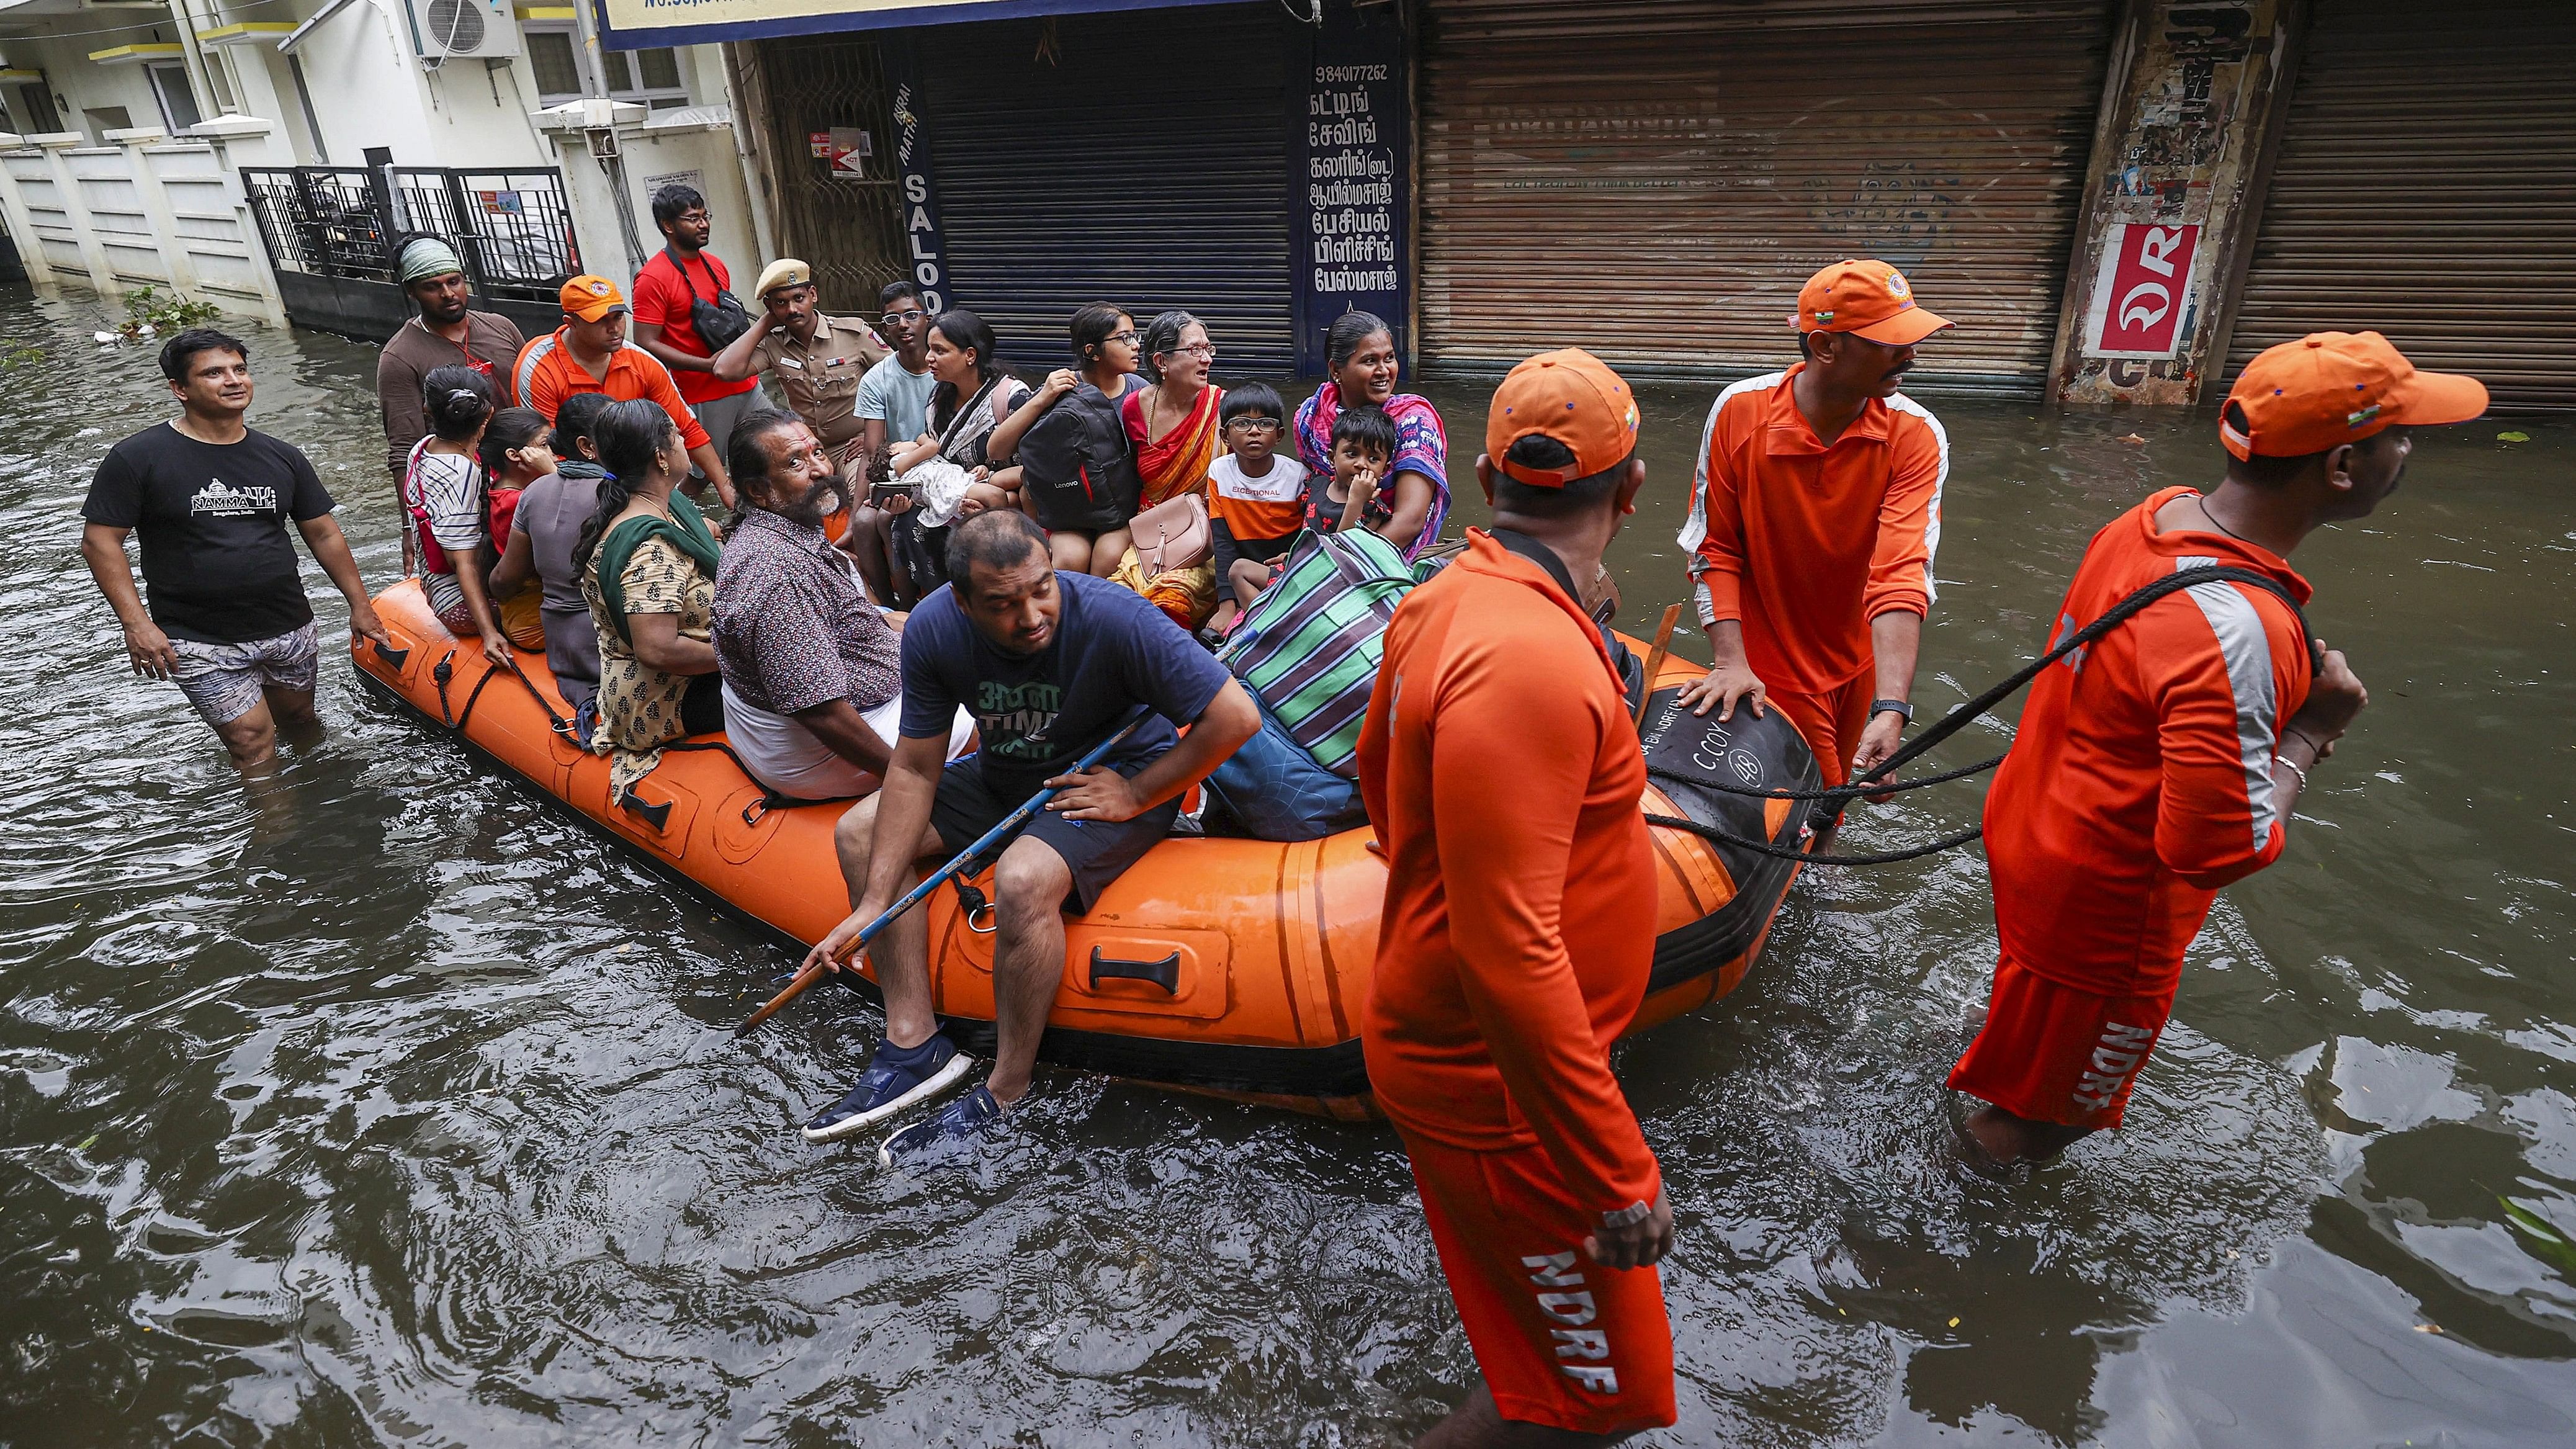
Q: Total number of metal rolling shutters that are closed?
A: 3